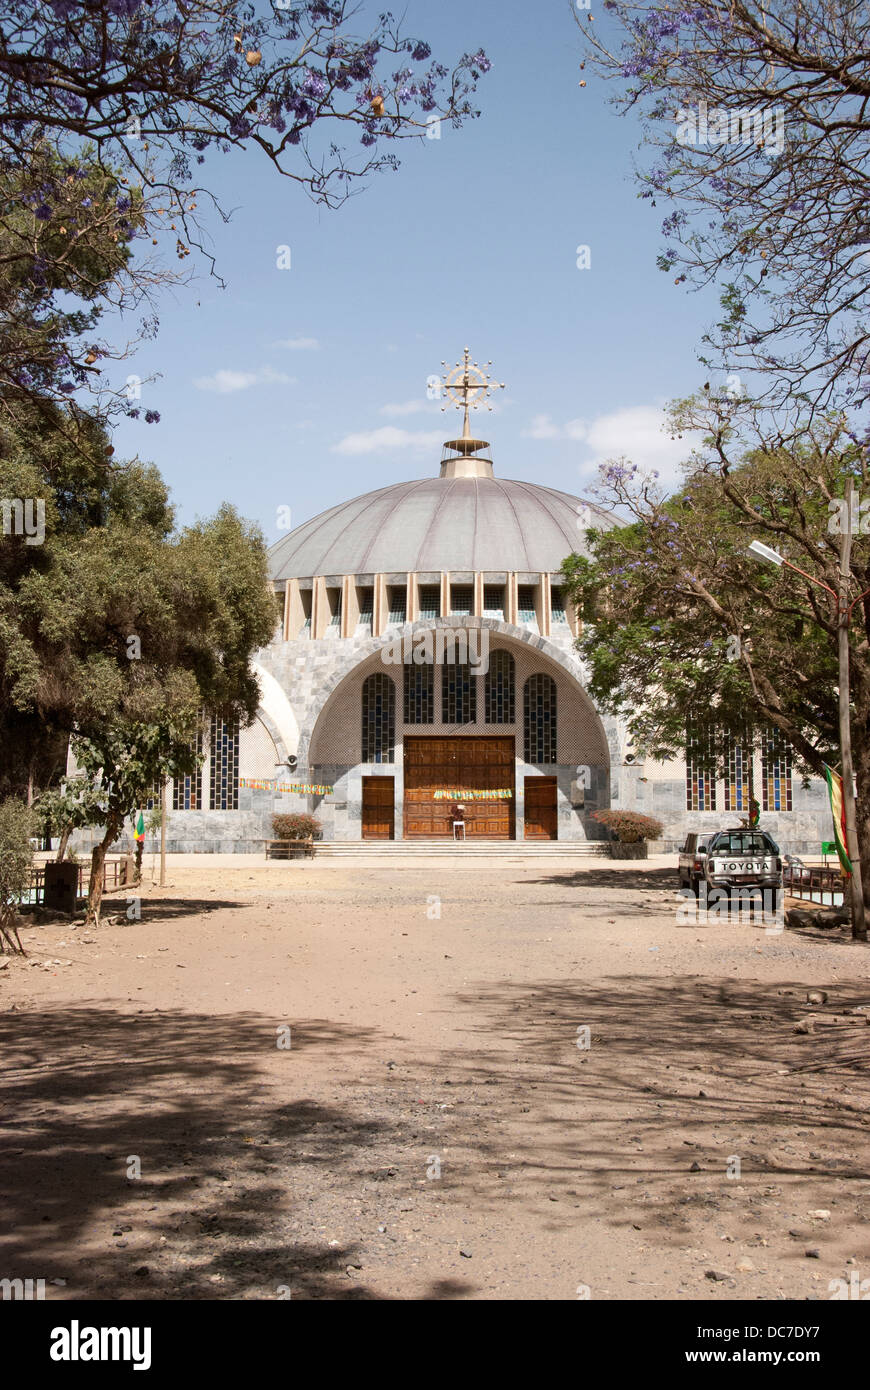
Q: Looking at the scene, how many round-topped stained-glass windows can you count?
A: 5